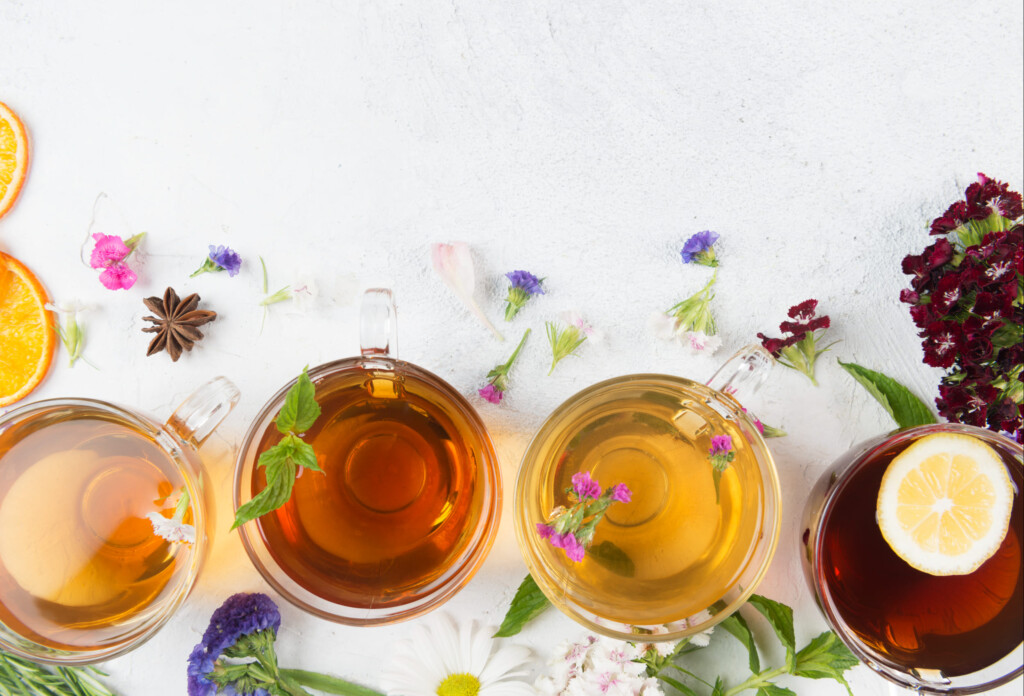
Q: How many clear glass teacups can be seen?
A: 4